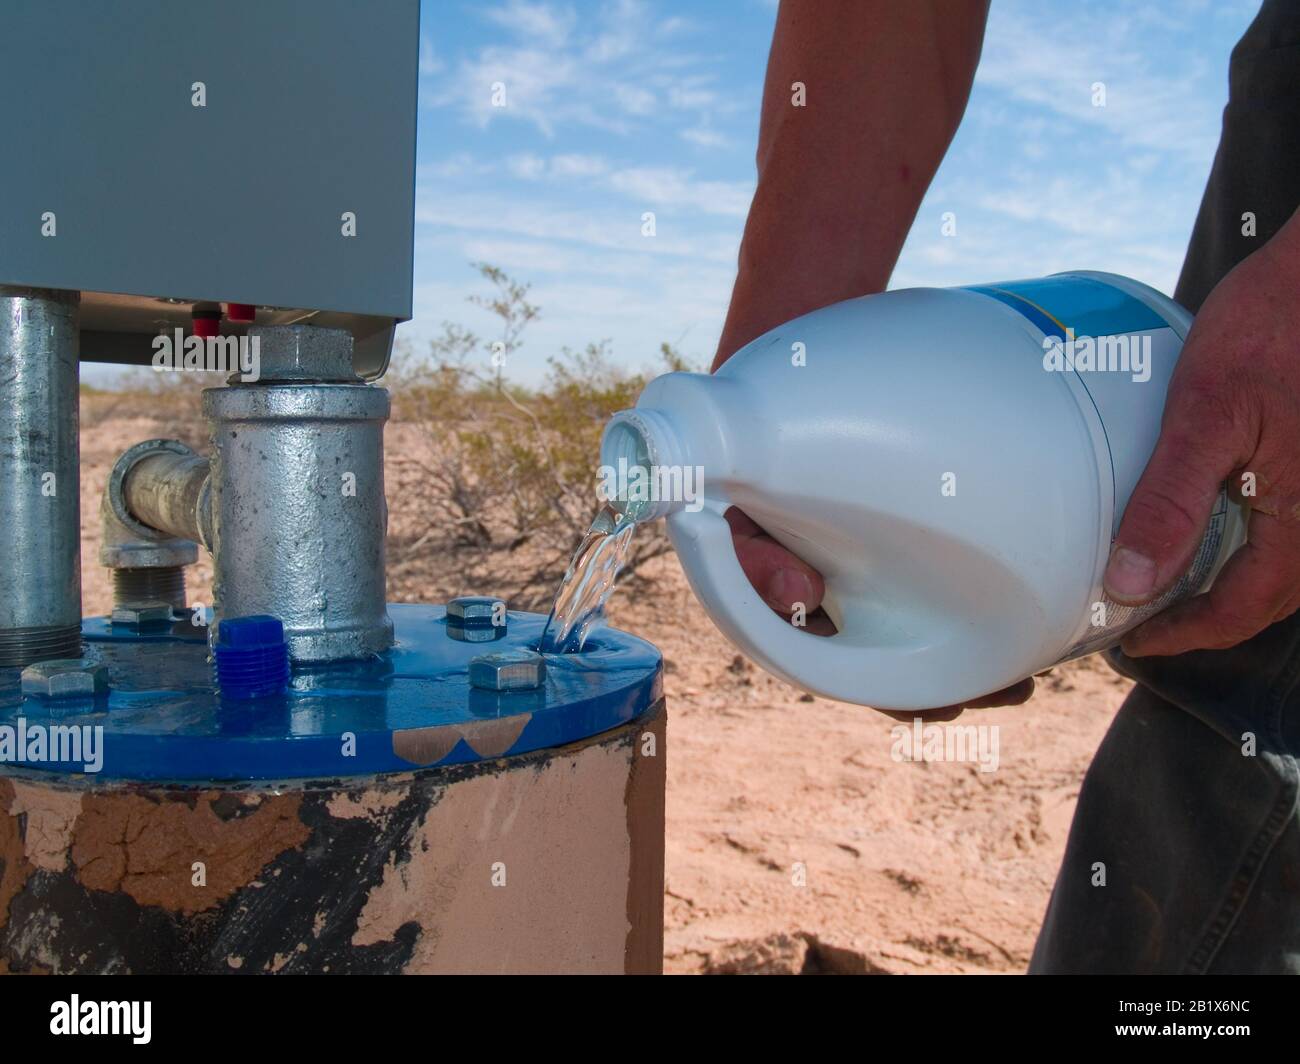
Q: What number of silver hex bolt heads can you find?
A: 4